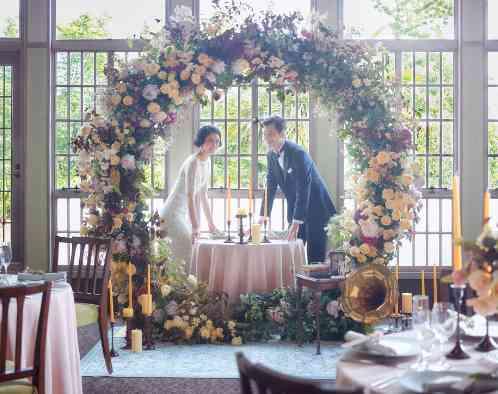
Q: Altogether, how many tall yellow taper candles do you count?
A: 11